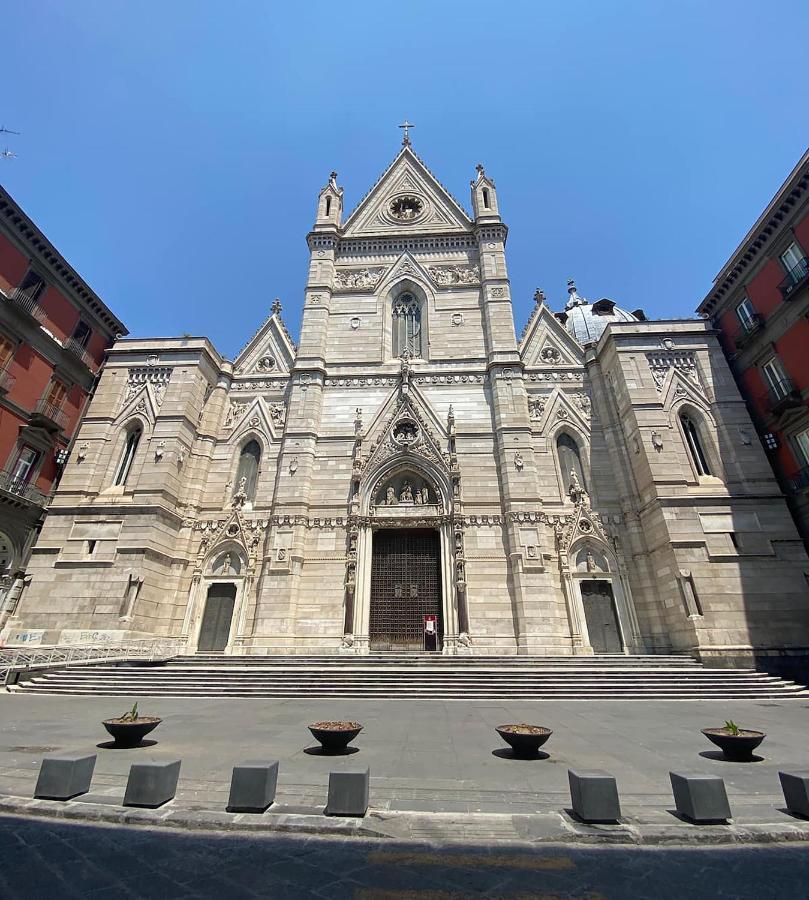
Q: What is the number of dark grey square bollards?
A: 7